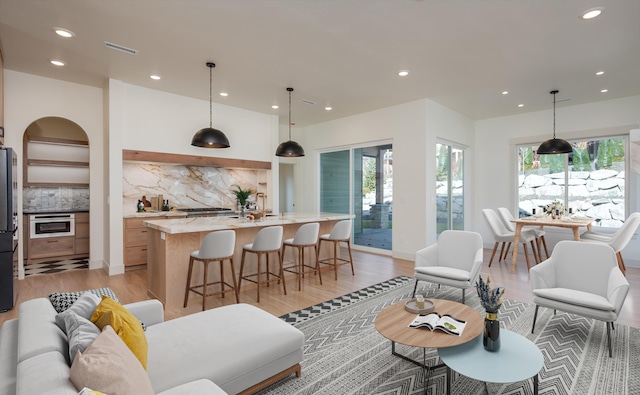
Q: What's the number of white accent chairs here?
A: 2